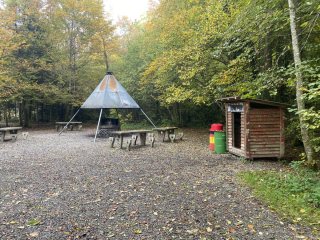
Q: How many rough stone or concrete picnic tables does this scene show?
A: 4